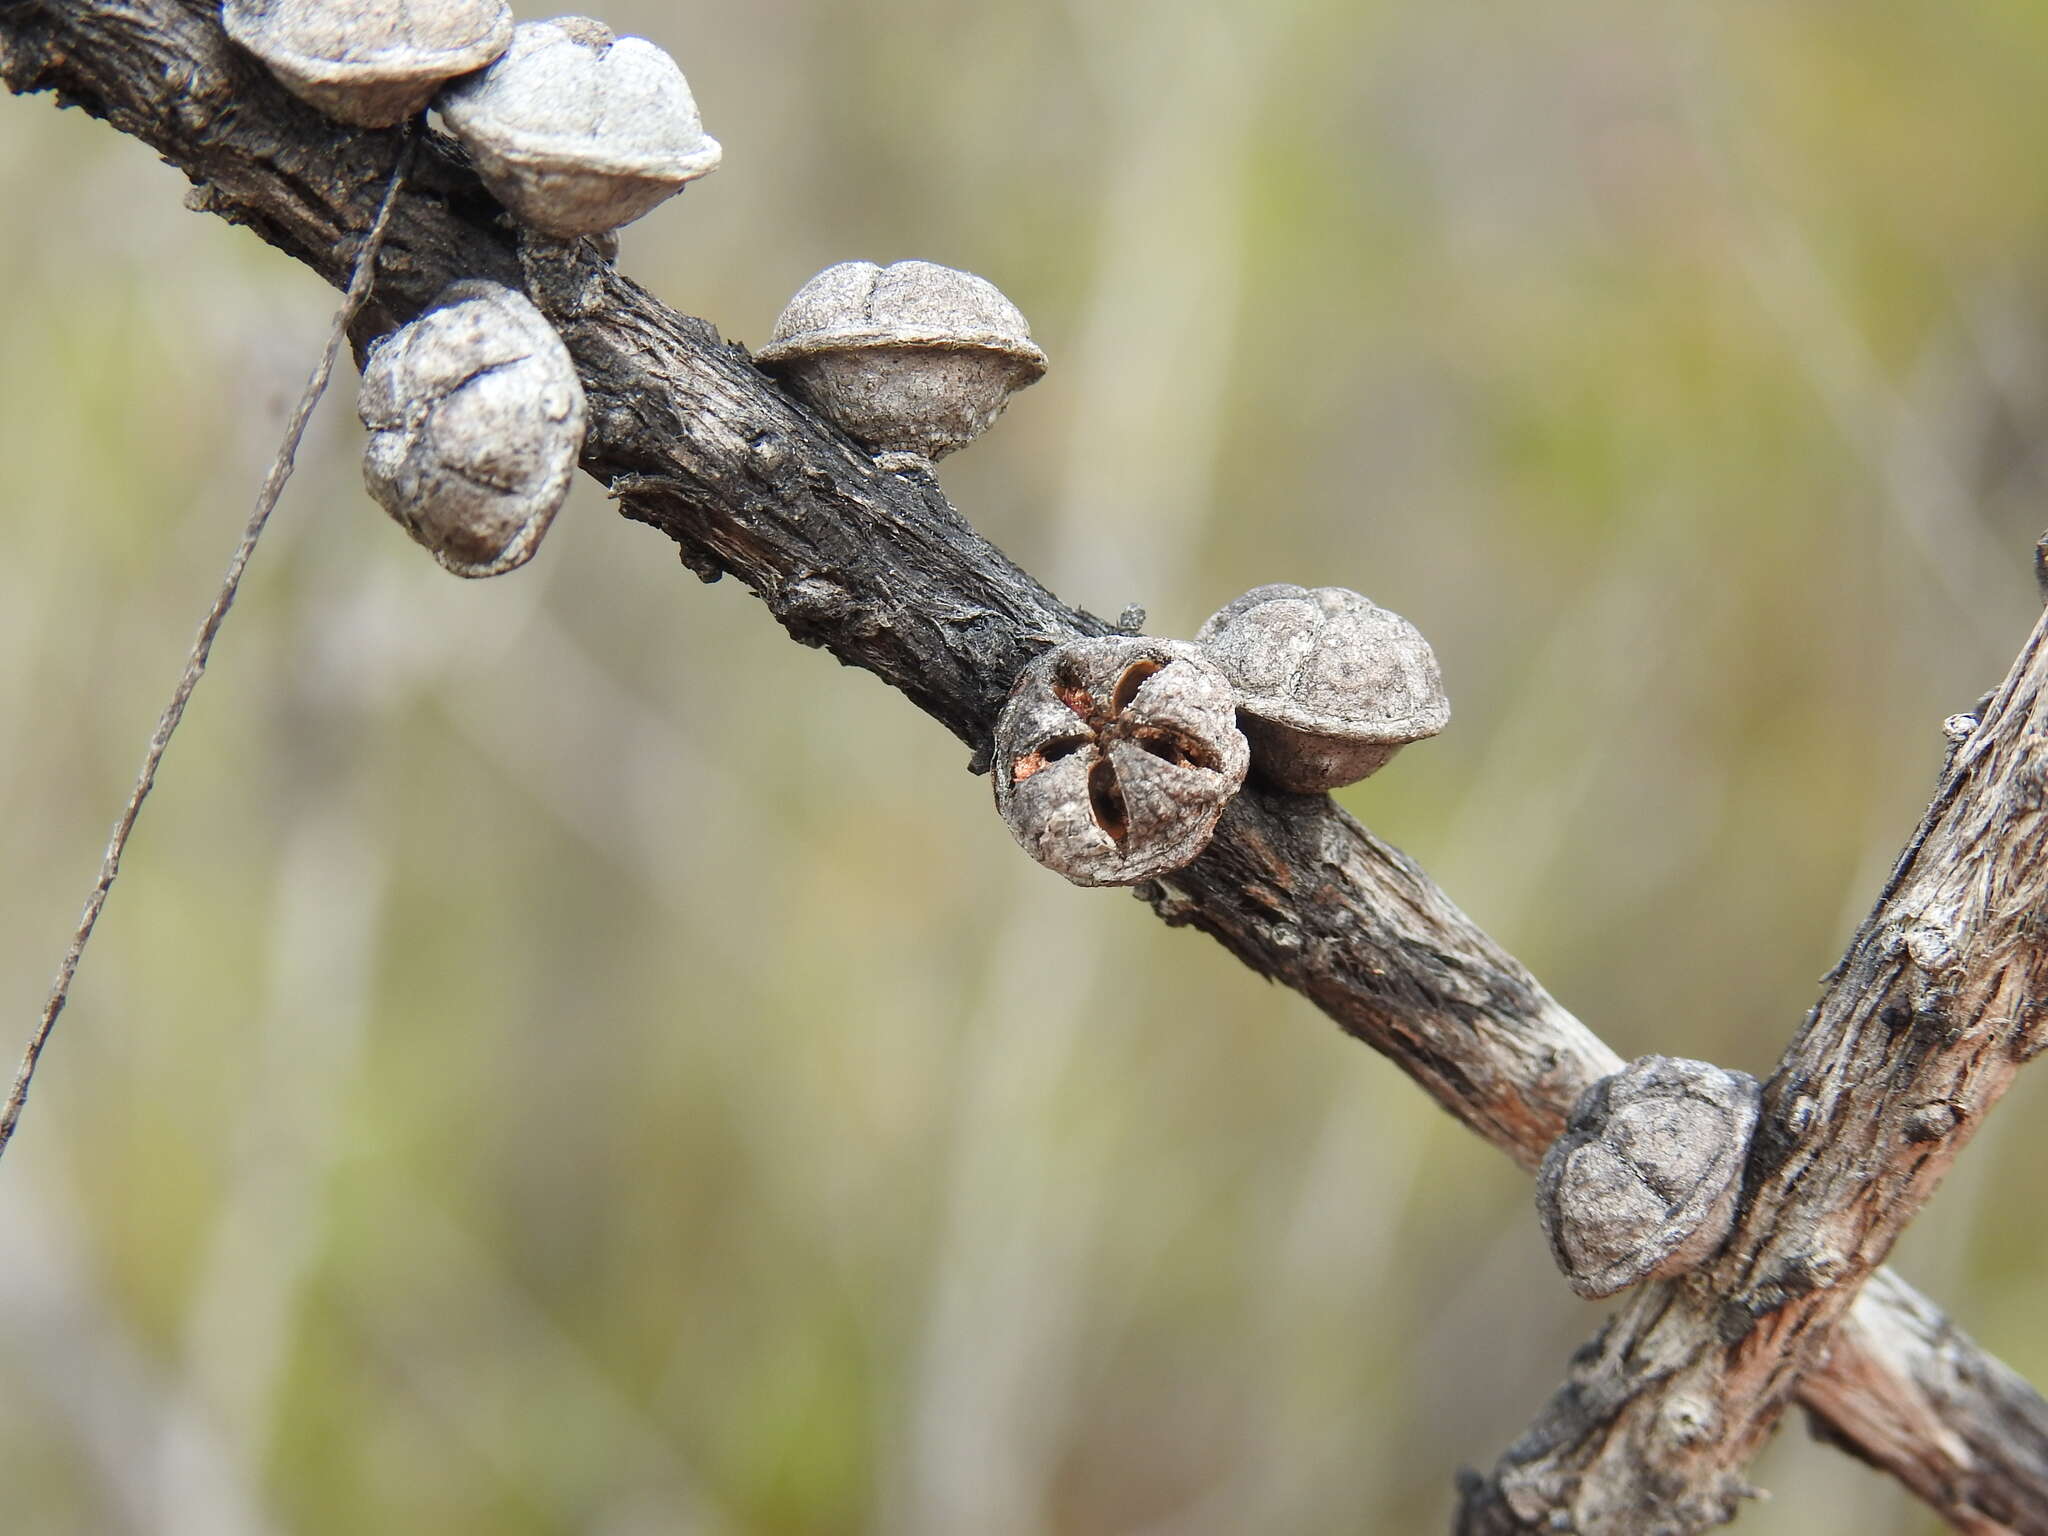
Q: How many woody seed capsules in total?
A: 7